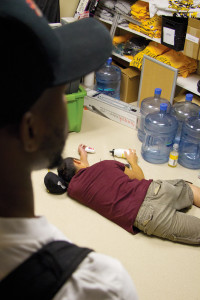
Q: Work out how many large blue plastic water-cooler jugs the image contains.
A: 5